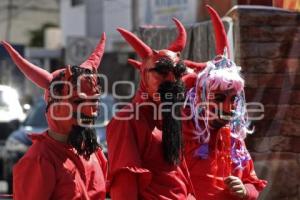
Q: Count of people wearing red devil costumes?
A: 3